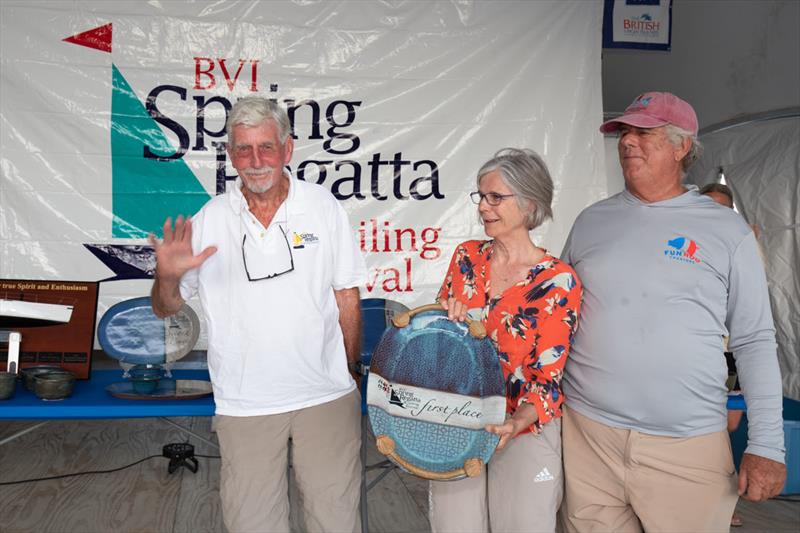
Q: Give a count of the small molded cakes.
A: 0